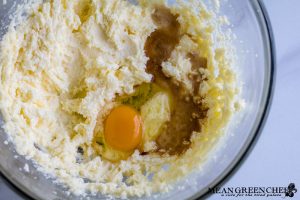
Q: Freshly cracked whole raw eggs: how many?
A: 1